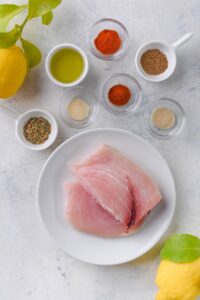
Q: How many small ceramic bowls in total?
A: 3